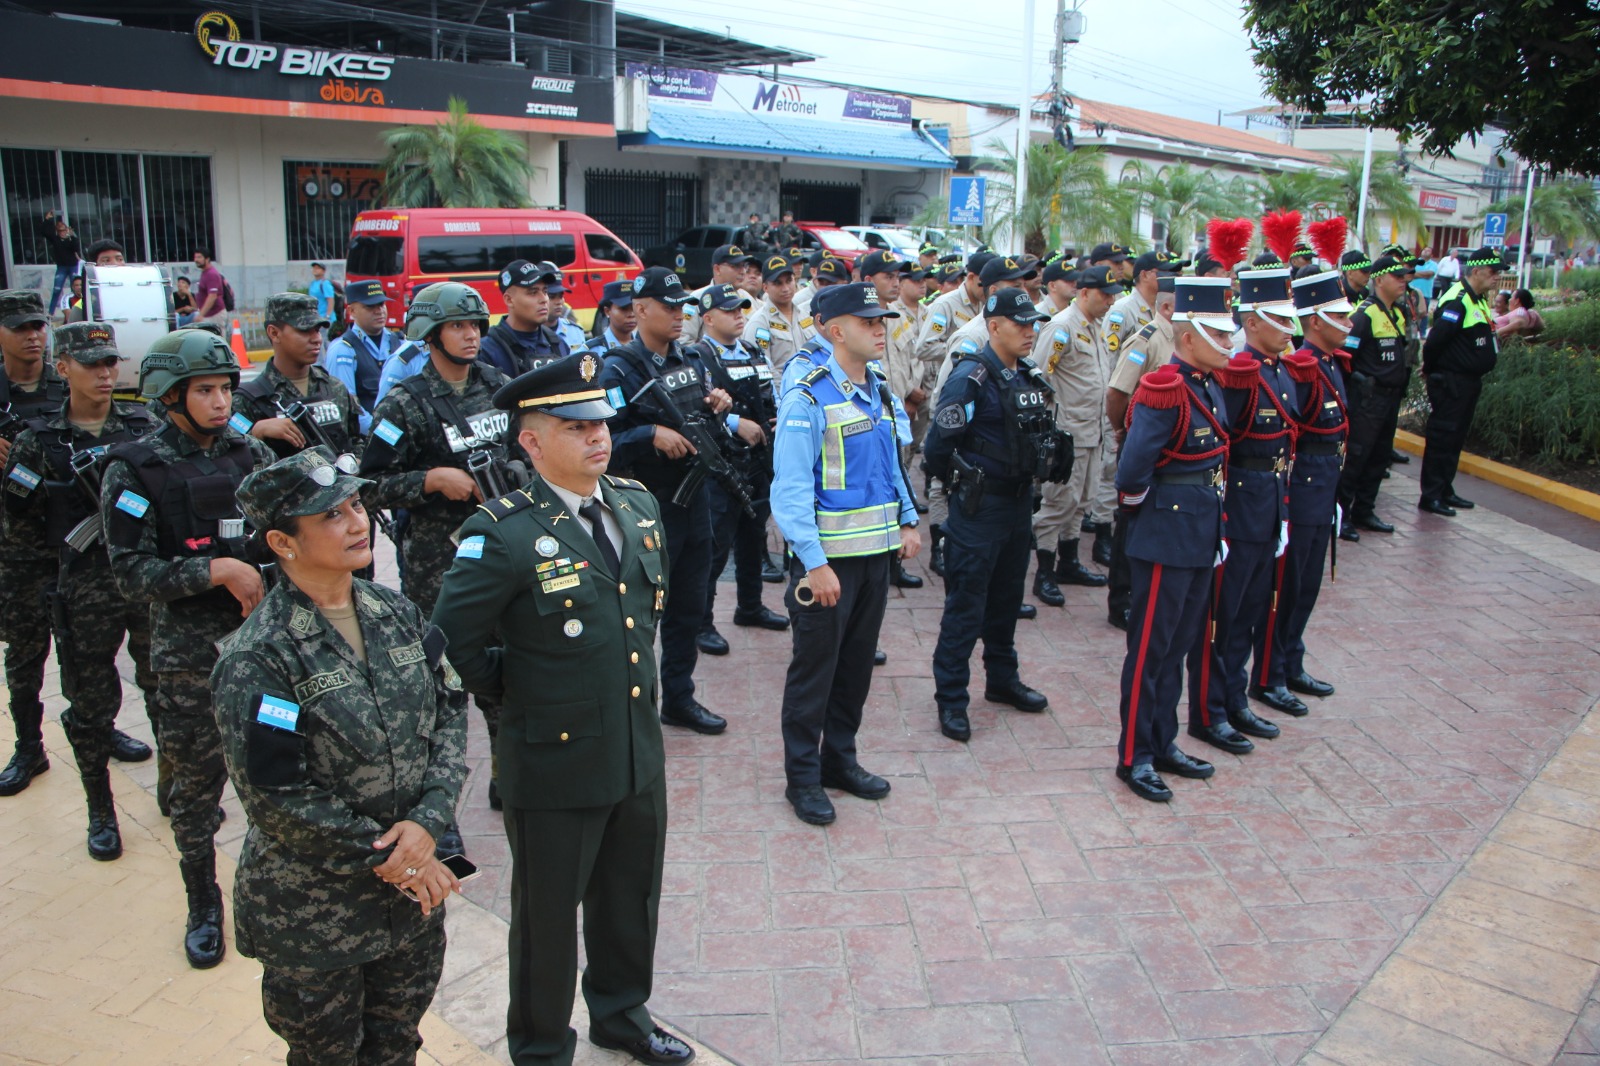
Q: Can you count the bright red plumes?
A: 3